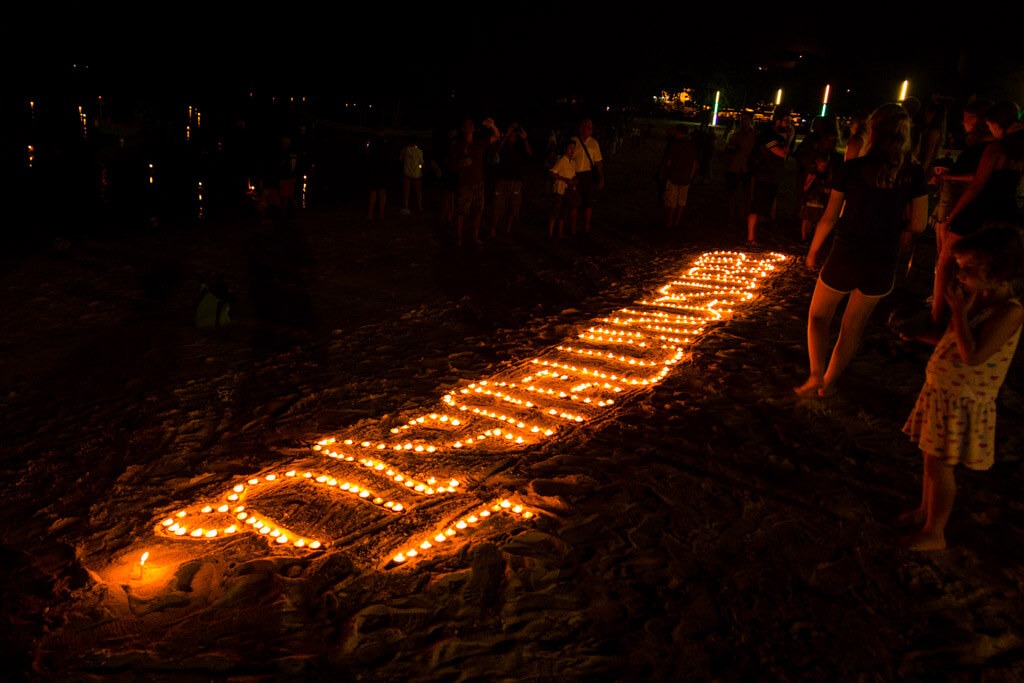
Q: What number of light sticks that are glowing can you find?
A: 4